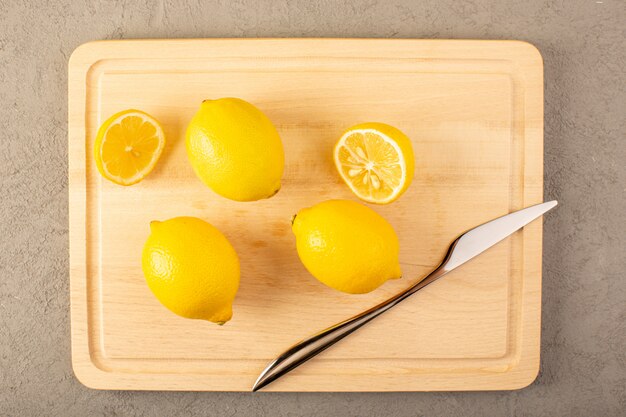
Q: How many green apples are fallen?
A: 0